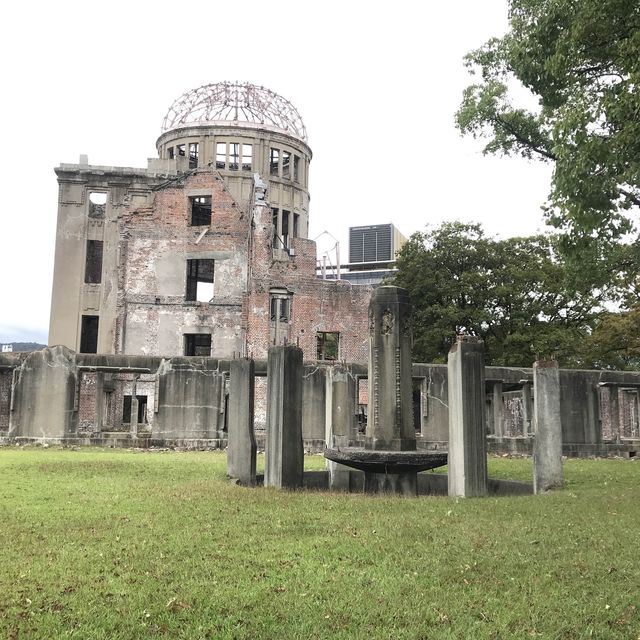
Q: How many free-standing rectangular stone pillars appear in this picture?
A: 5